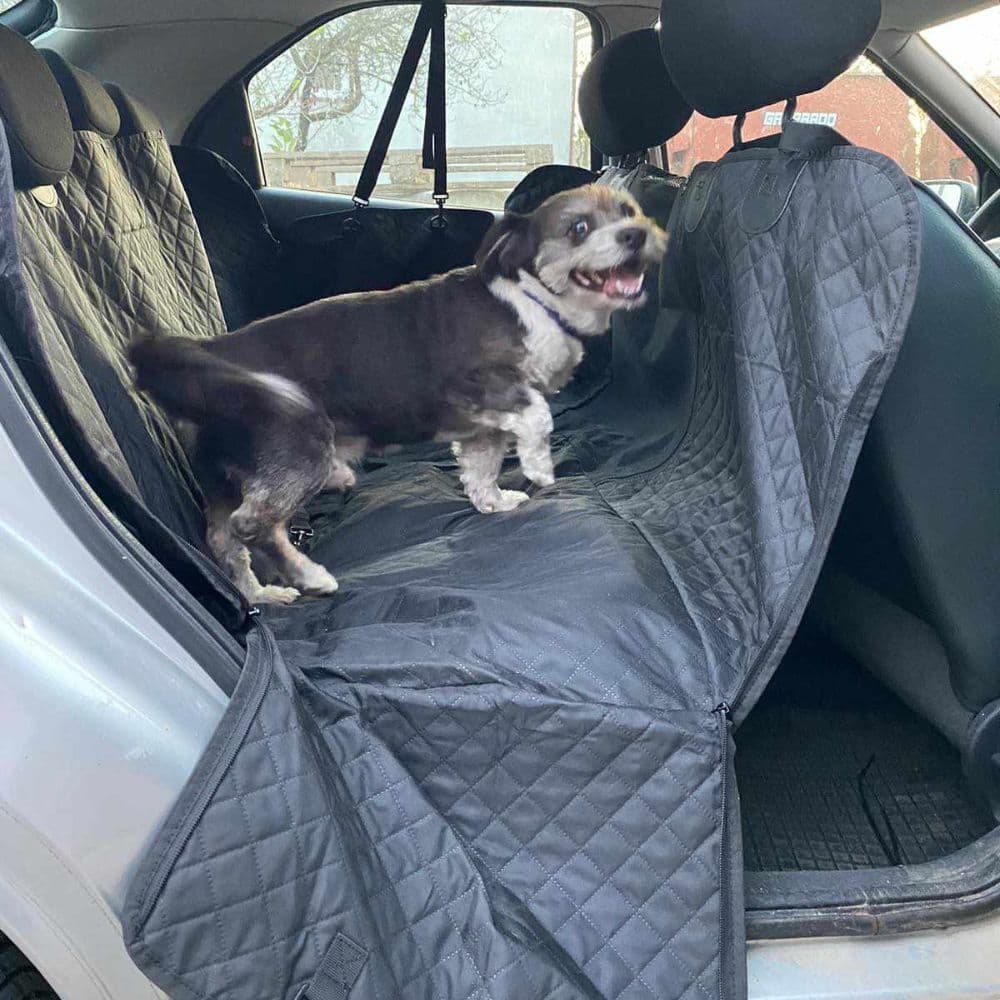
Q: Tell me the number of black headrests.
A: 5